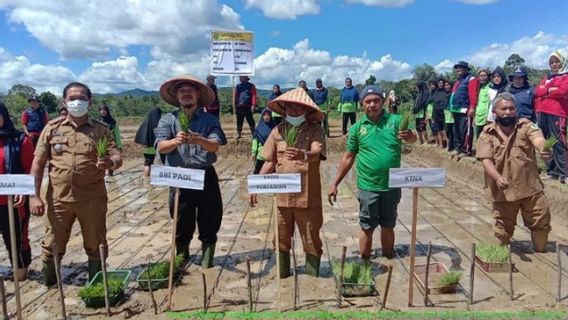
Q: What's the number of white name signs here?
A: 4